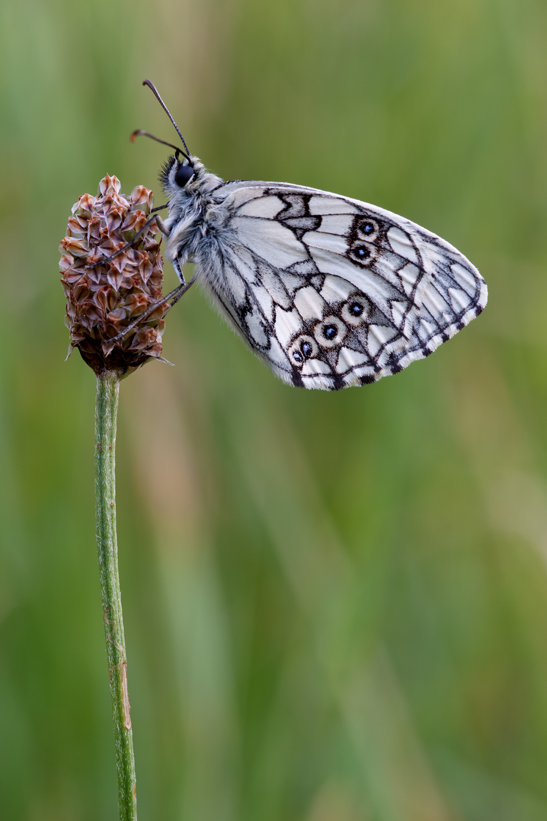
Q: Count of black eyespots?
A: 6